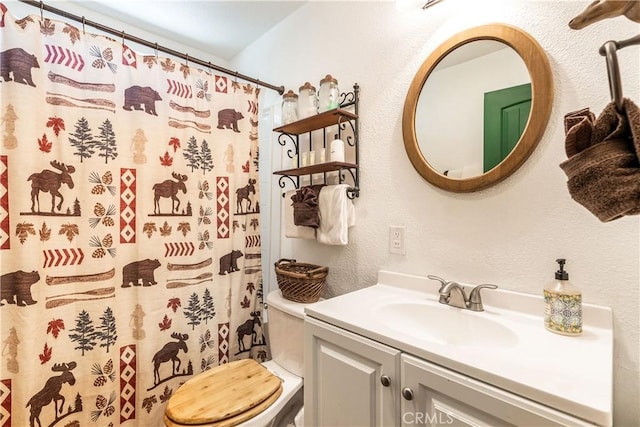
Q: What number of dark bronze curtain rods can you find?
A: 1